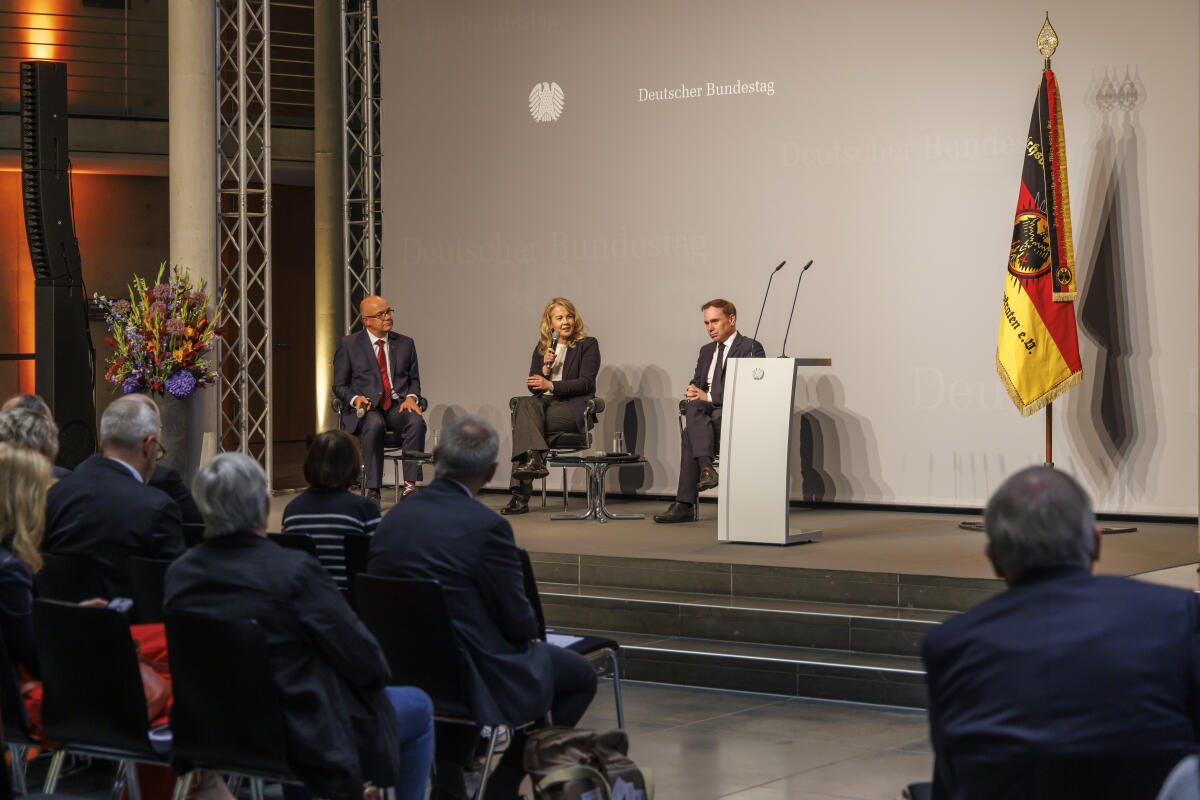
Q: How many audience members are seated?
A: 9